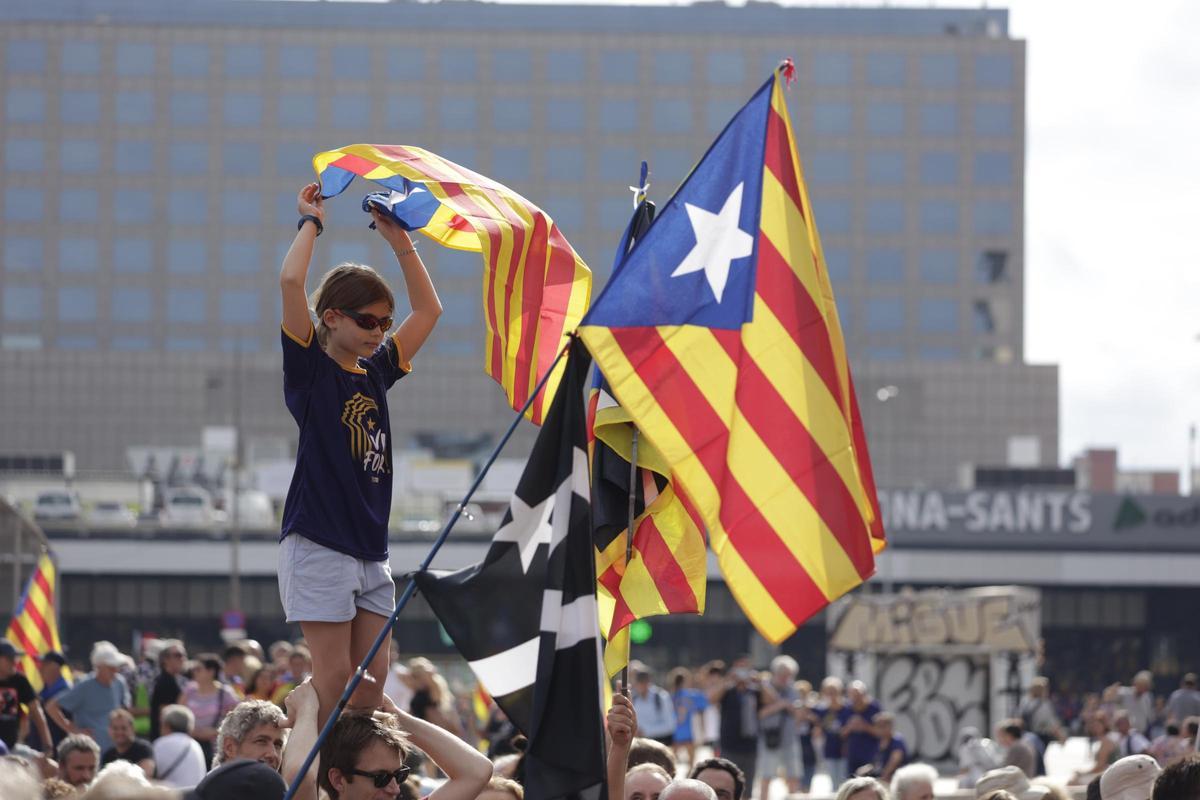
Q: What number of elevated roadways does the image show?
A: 1